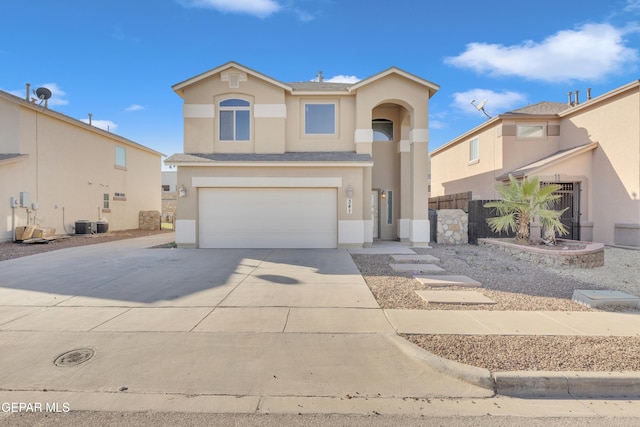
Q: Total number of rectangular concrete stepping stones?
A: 4